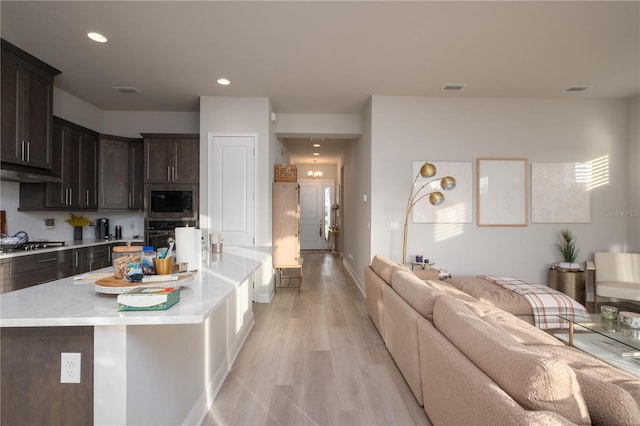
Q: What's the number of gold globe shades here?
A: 3